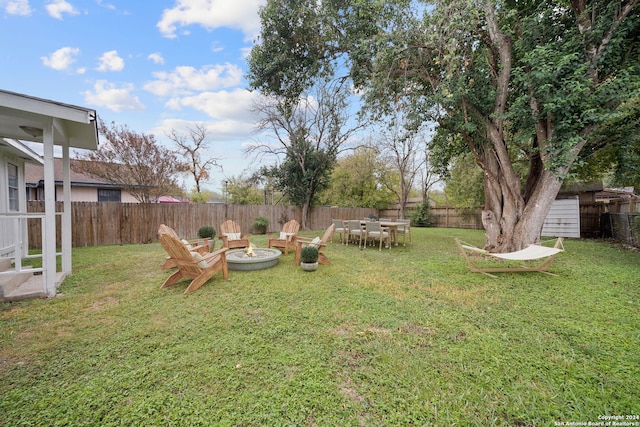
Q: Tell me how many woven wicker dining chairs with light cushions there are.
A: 6